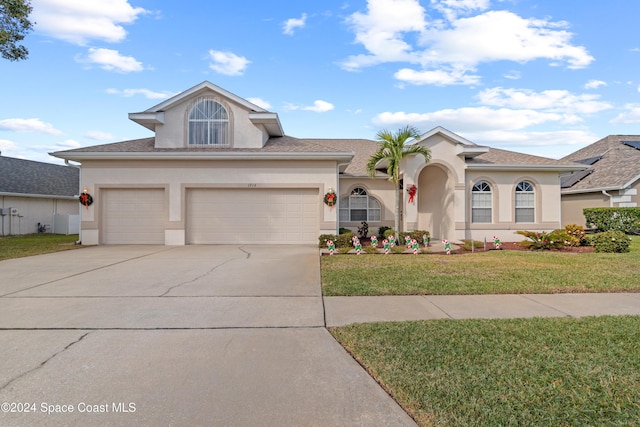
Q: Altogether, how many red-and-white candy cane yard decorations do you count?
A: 11